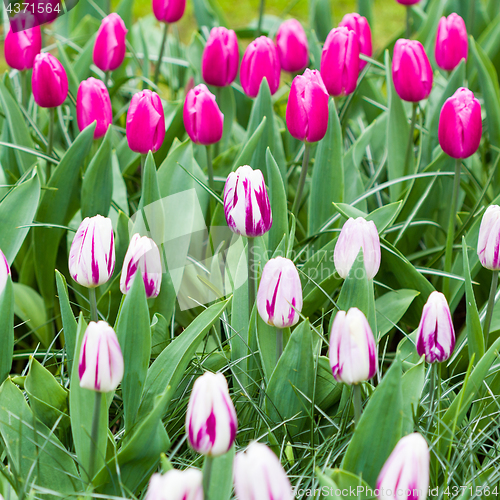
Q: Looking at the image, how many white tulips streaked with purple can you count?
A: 14